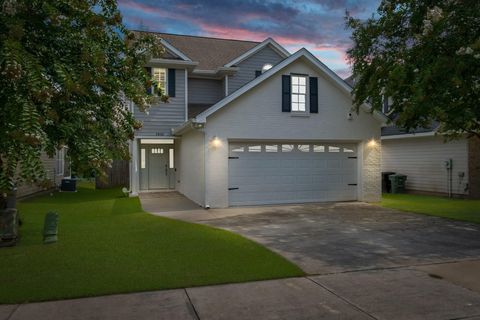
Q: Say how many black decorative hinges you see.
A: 4